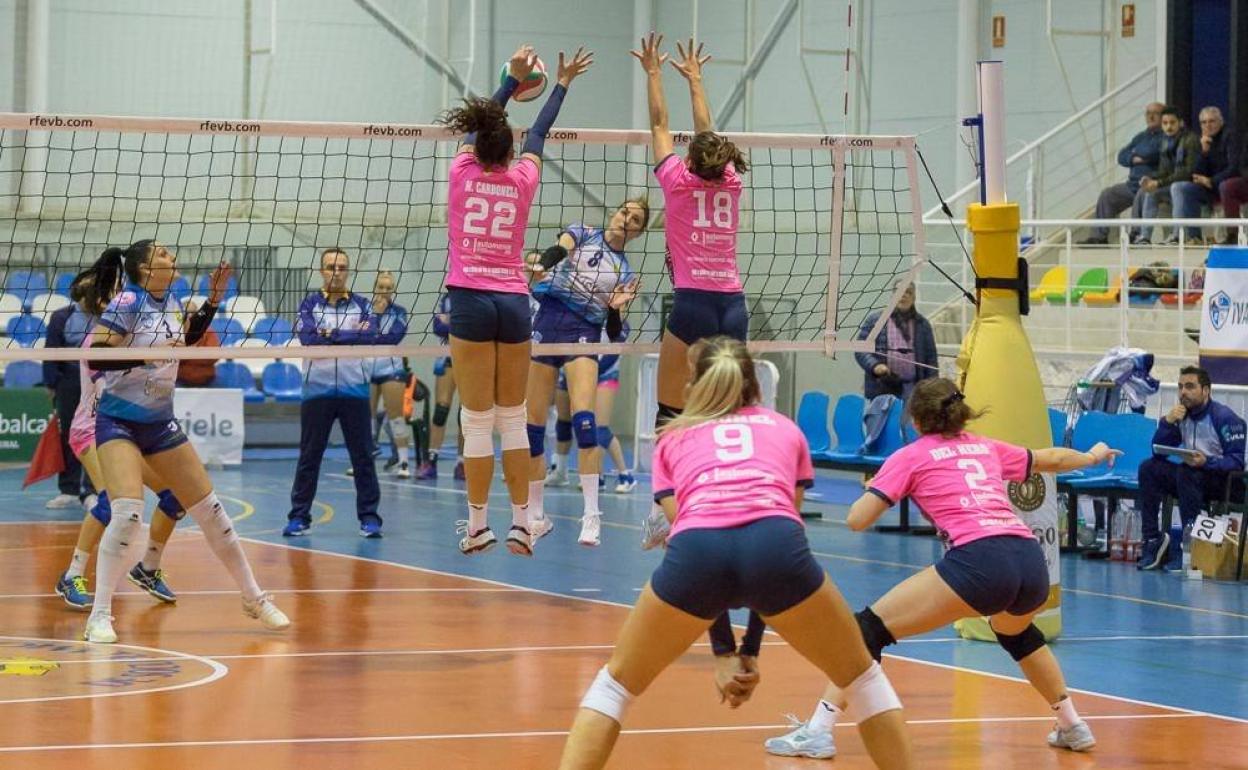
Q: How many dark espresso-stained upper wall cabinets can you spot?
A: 0